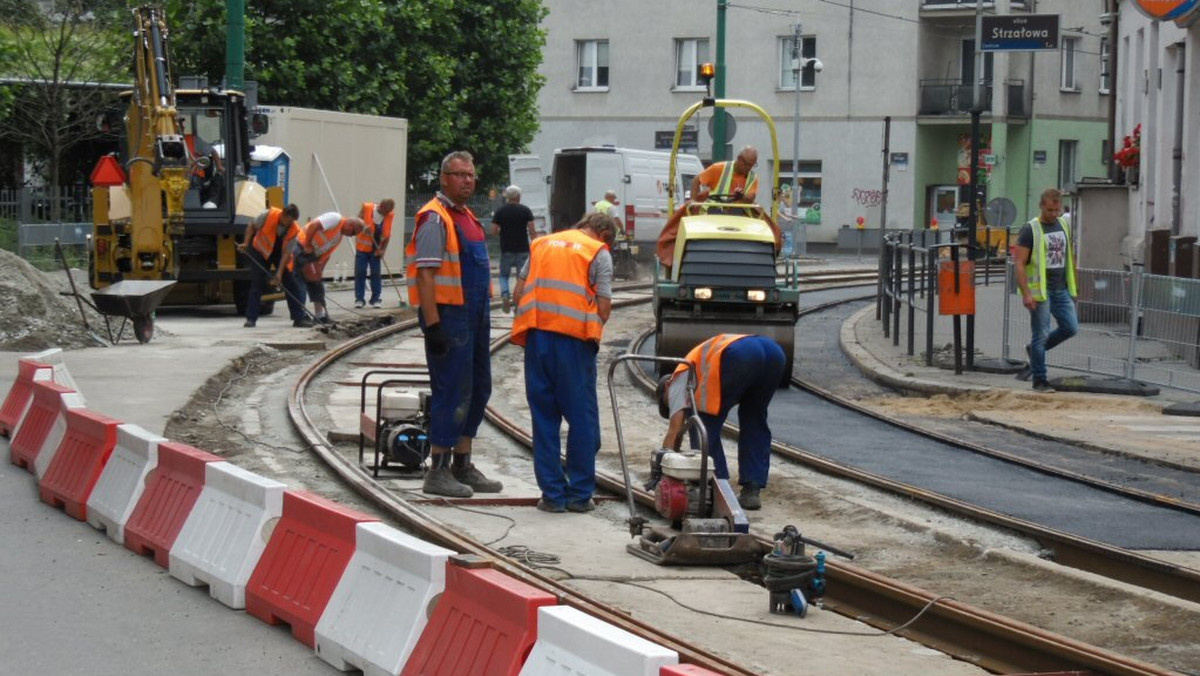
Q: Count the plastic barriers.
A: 14